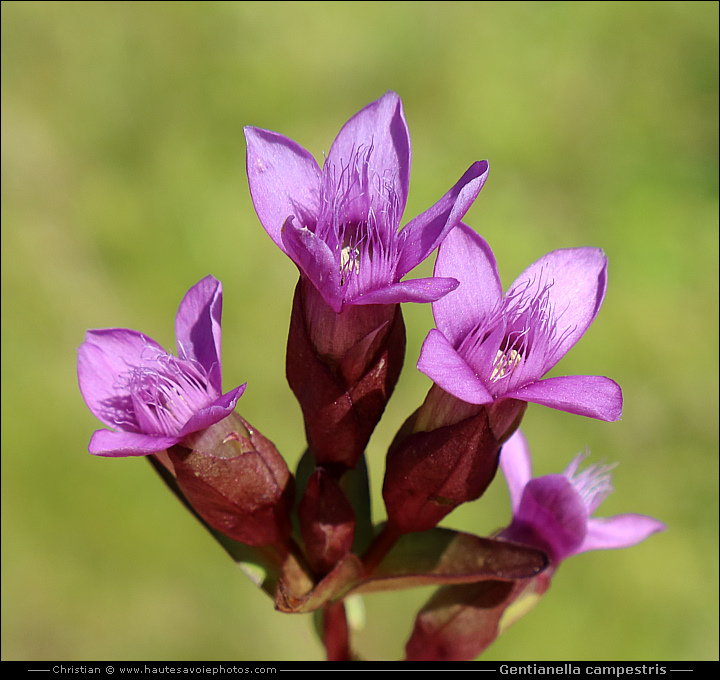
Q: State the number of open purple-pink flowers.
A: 4